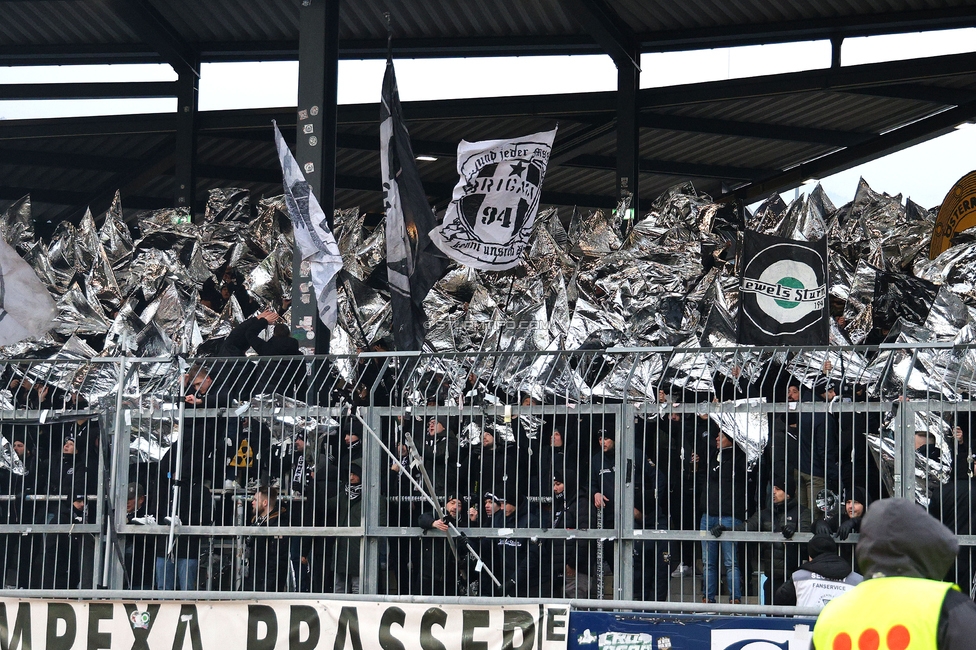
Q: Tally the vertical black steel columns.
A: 3